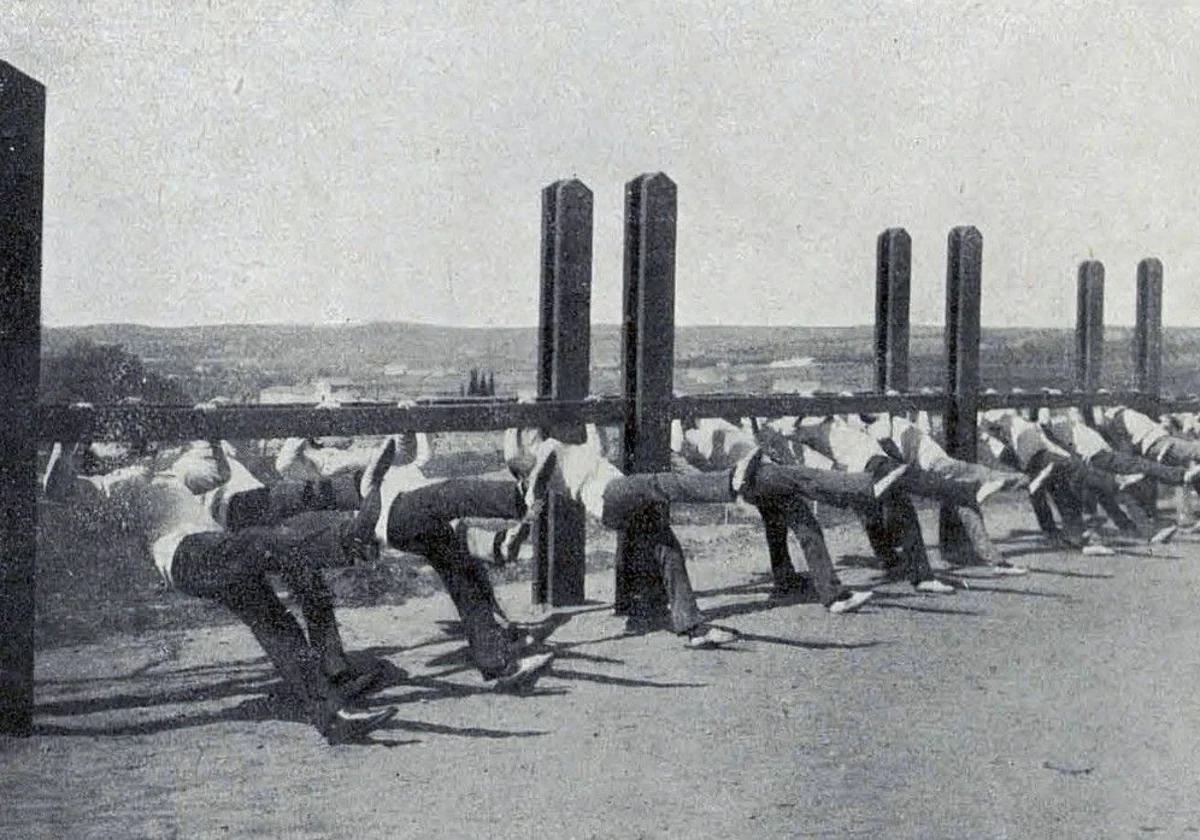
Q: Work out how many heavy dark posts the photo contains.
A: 7